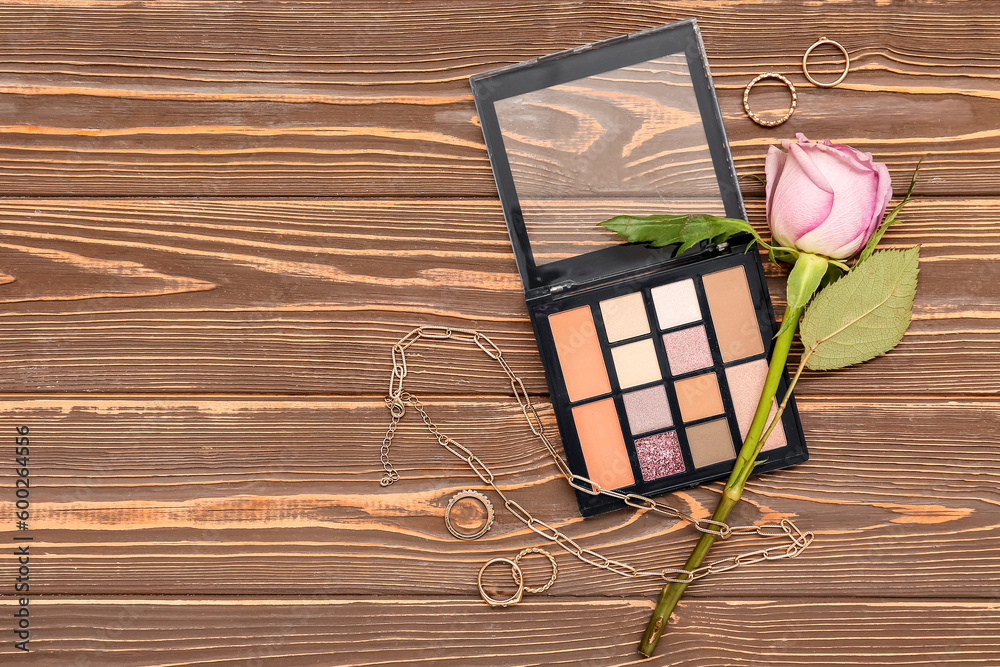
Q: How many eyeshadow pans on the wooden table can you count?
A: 12